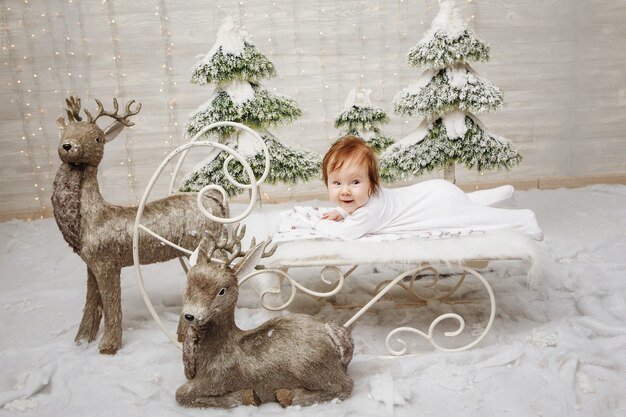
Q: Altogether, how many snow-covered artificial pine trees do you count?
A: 3